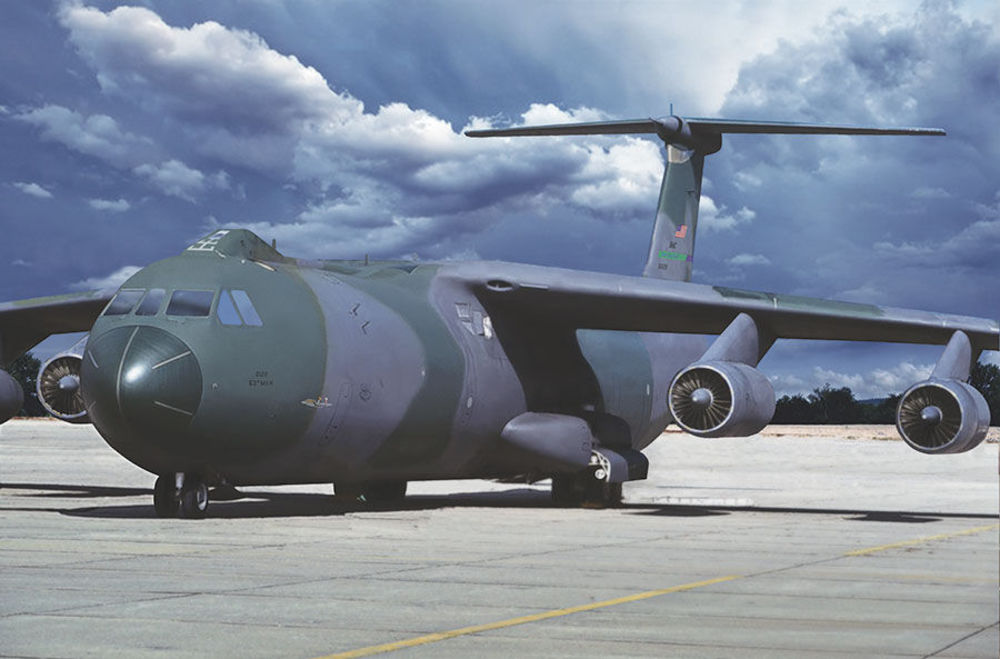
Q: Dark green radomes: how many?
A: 1